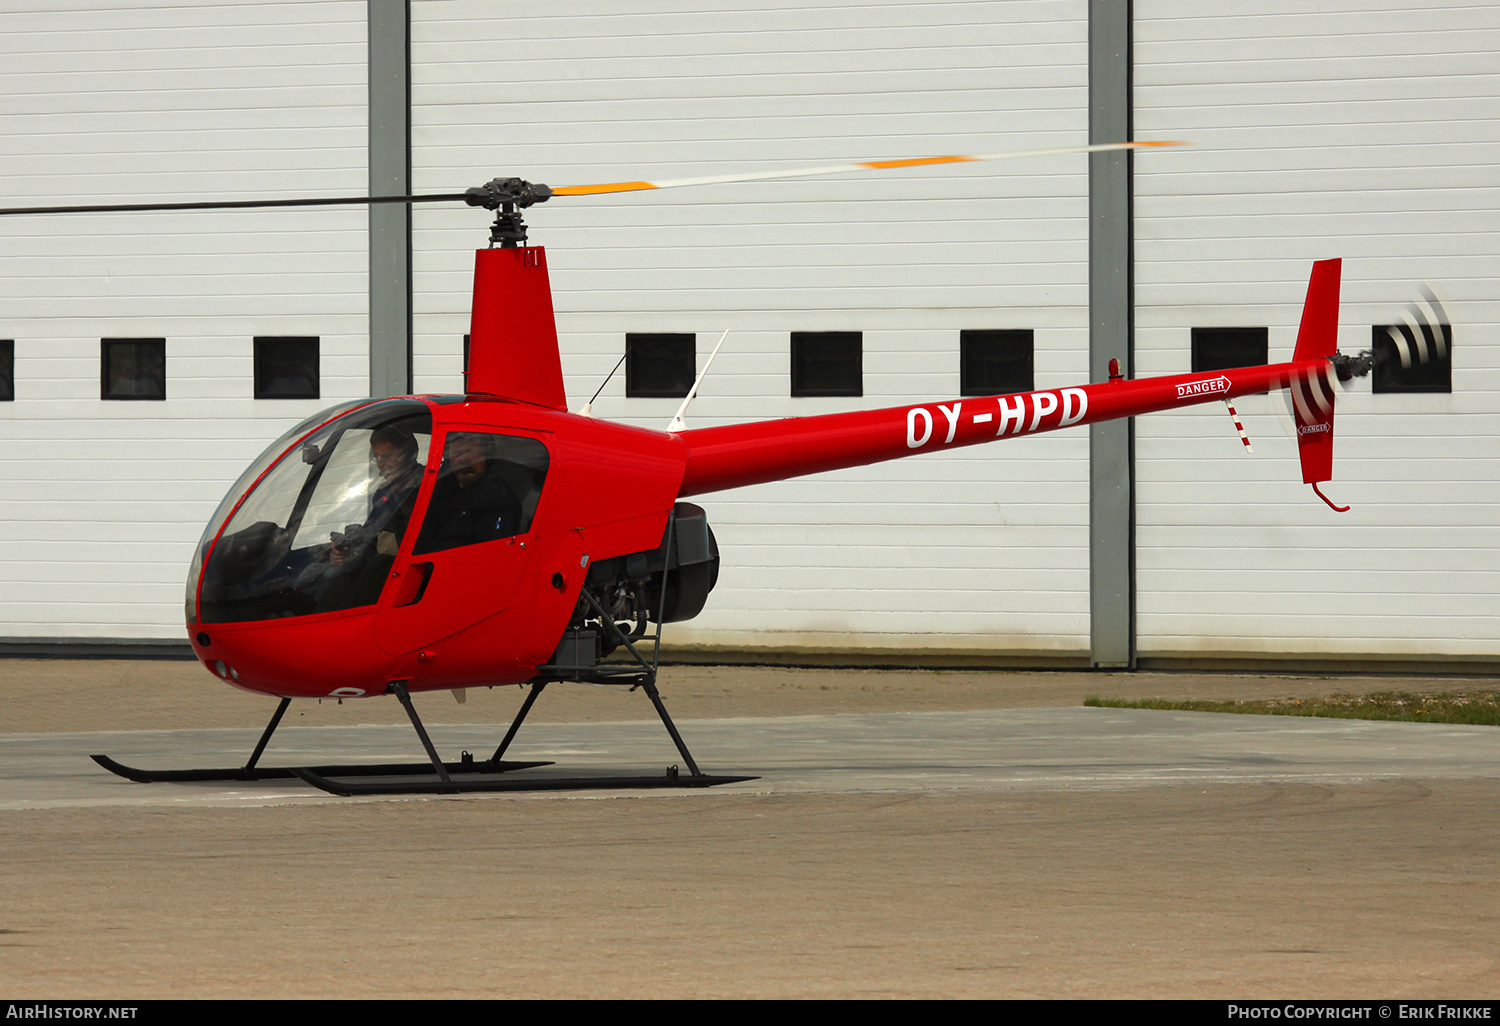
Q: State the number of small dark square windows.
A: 9